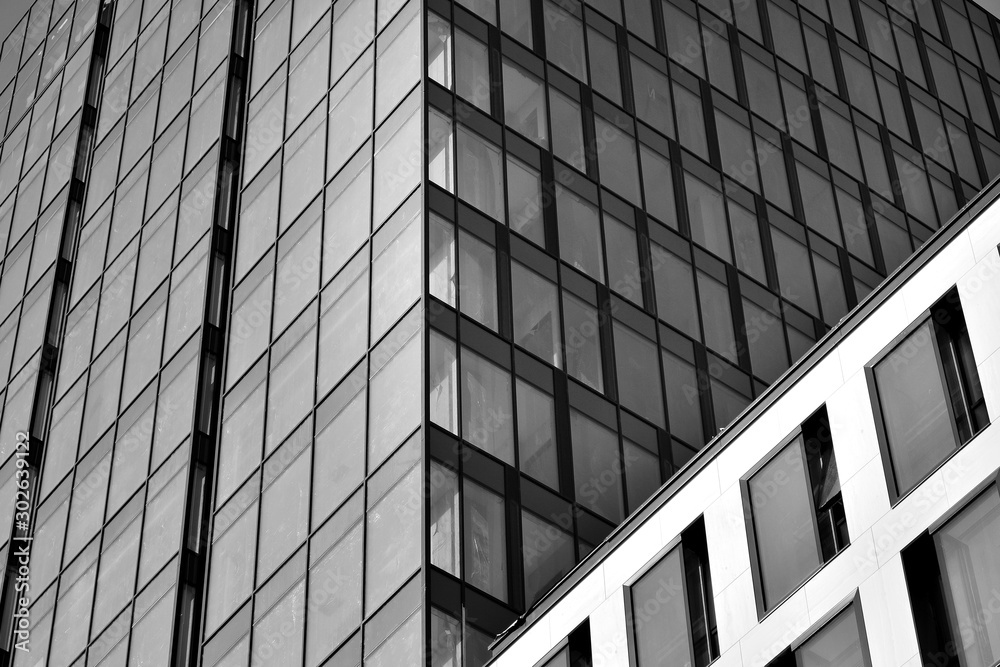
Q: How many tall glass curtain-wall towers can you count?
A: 1